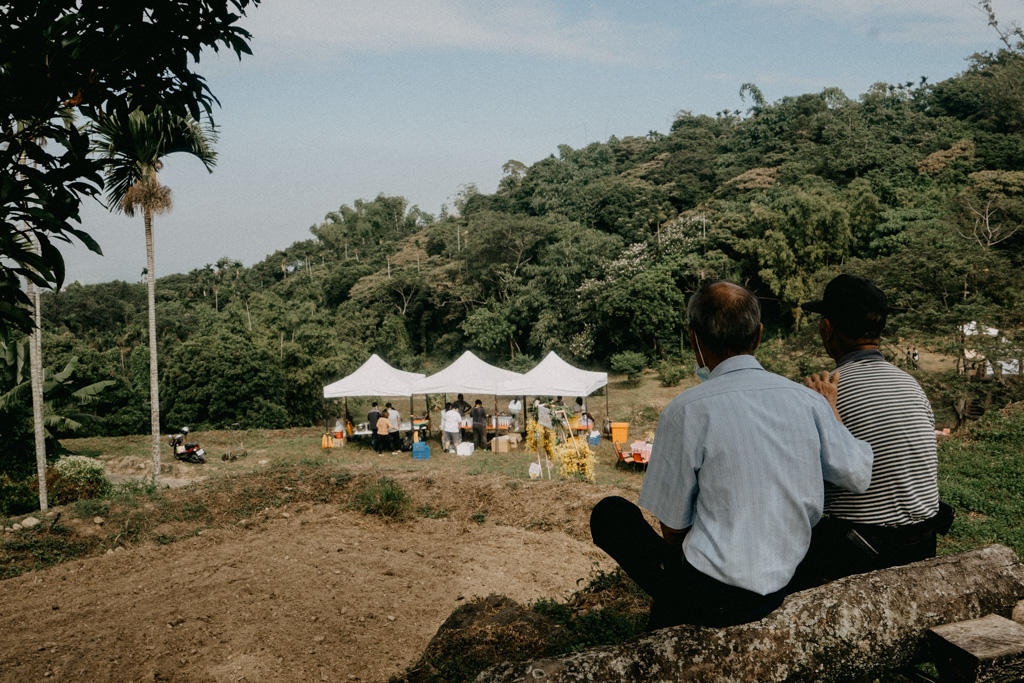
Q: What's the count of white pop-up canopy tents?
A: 3